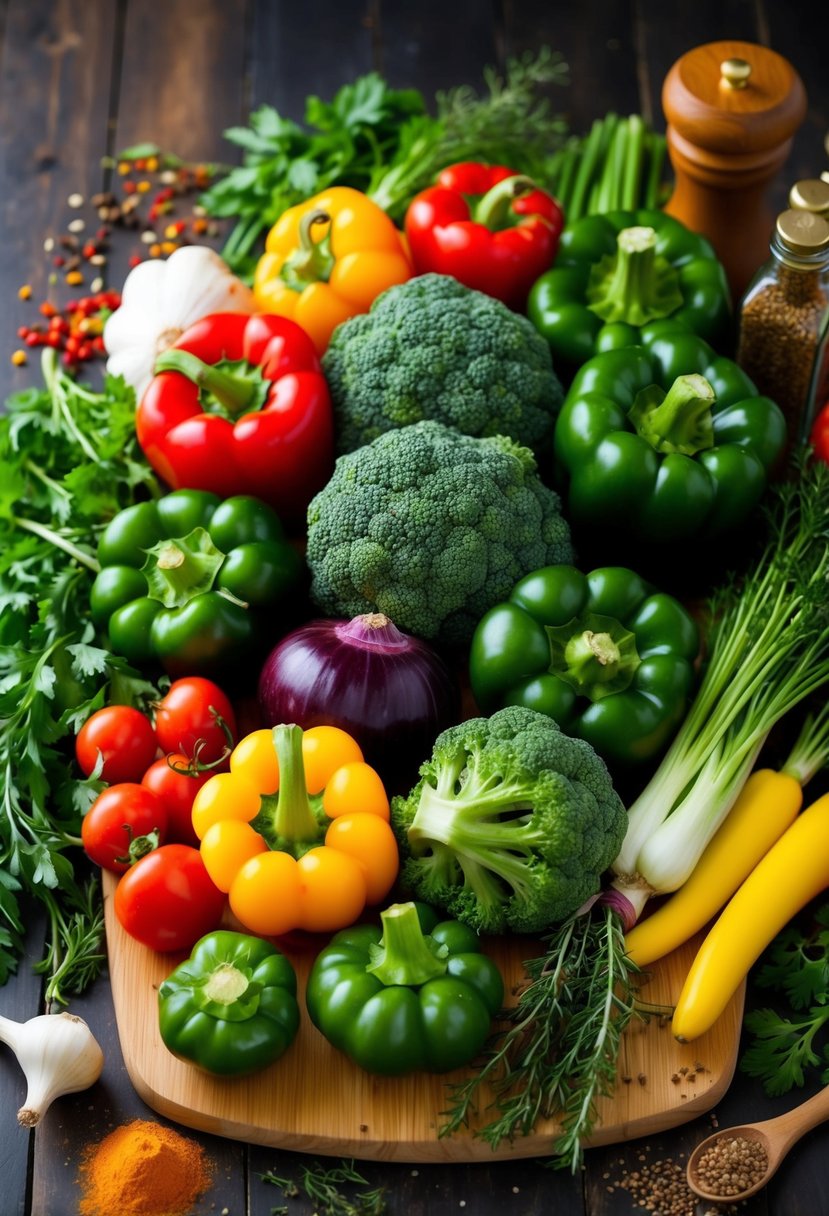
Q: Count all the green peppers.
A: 6